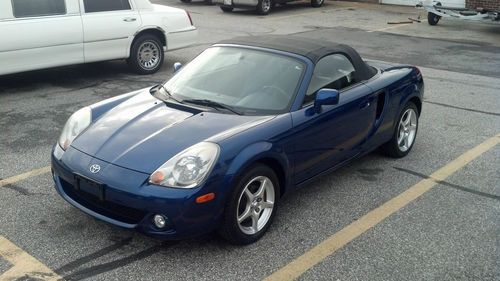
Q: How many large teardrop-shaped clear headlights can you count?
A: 2